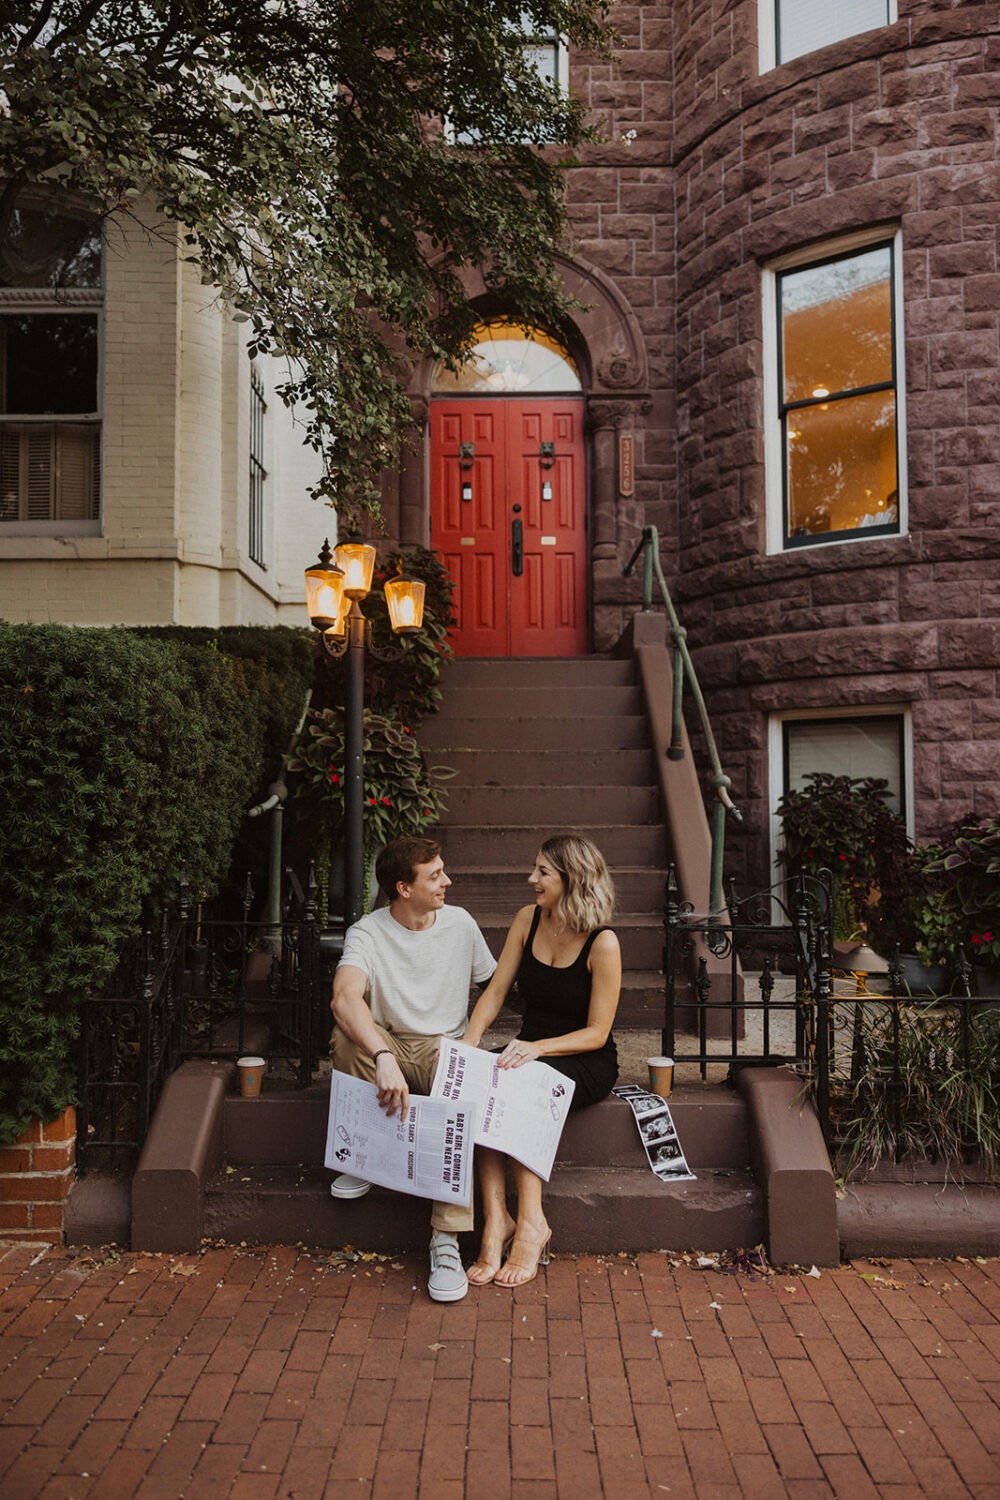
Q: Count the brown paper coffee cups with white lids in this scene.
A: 2